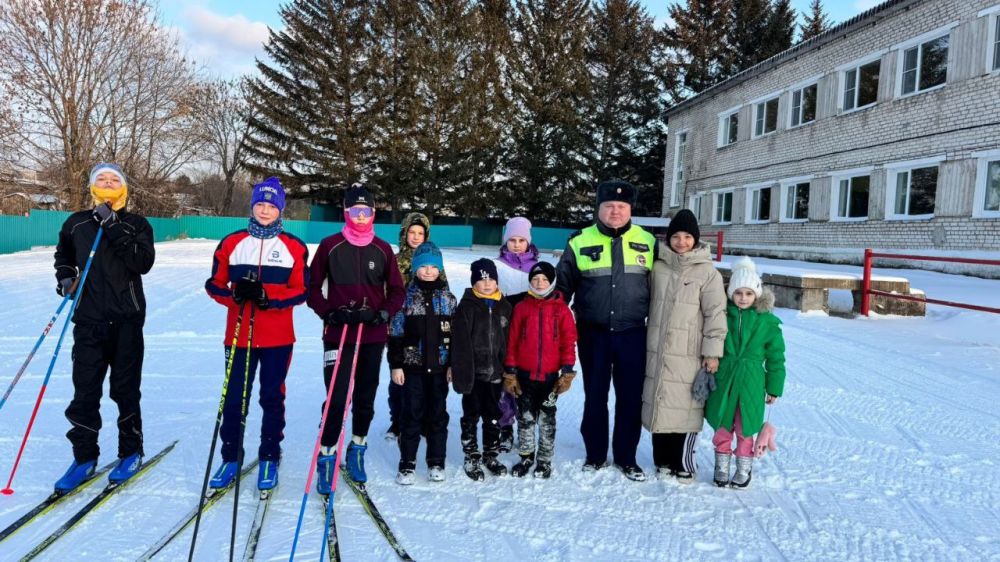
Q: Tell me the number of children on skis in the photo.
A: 3